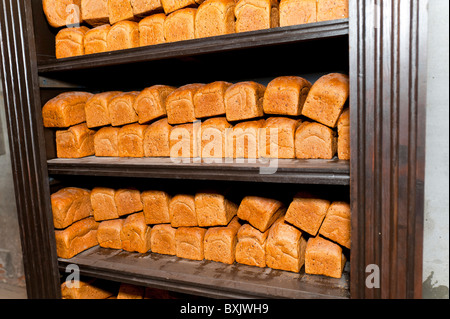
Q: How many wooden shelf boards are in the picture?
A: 3